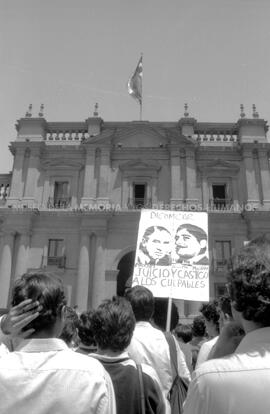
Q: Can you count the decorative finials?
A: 6